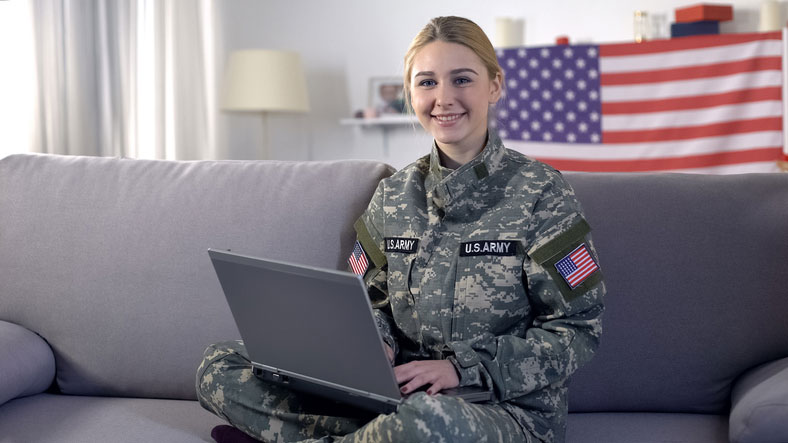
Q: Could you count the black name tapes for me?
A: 2